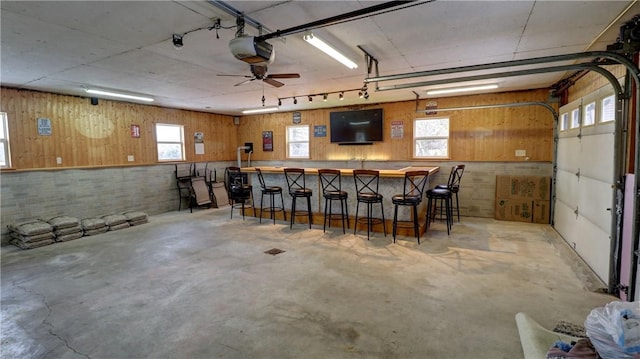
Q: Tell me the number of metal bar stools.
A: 8